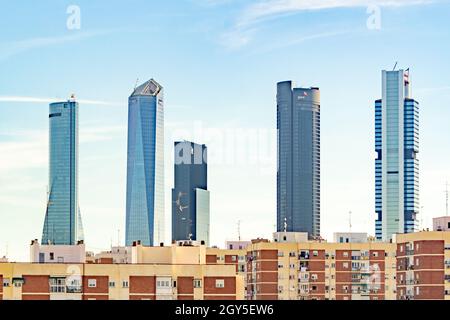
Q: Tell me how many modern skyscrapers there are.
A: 5